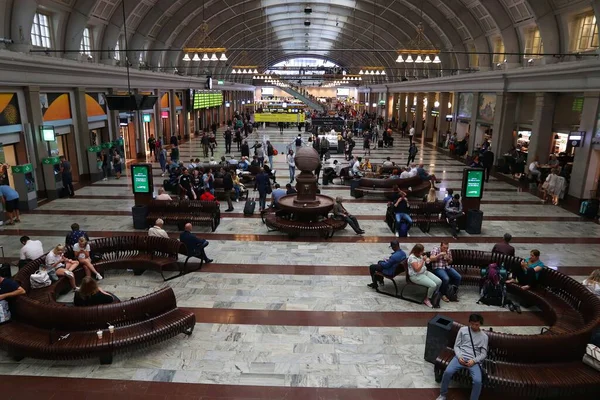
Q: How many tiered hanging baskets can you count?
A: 0